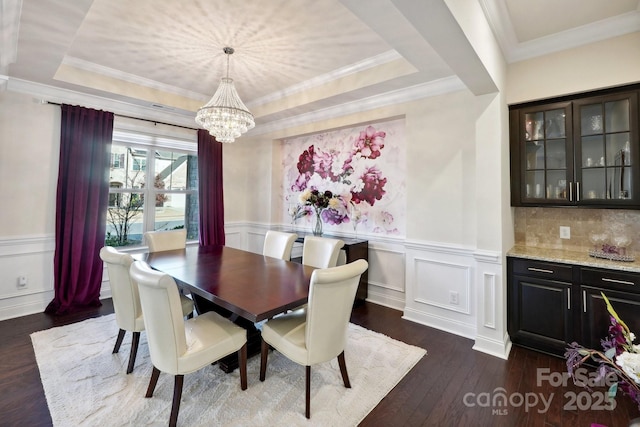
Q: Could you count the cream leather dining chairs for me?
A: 6